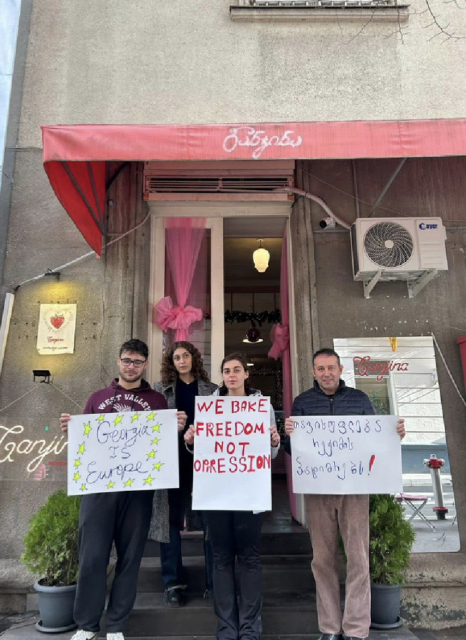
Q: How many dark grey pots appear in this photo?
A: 2